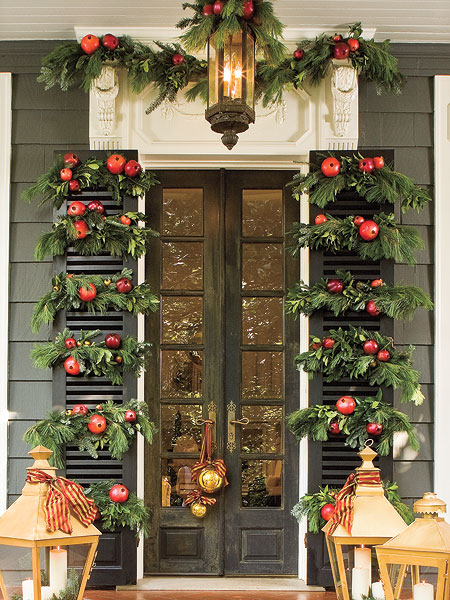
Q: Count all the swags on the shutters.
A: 12